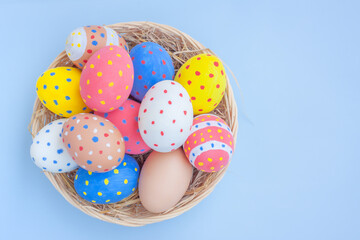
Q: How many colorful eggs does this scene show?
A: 11